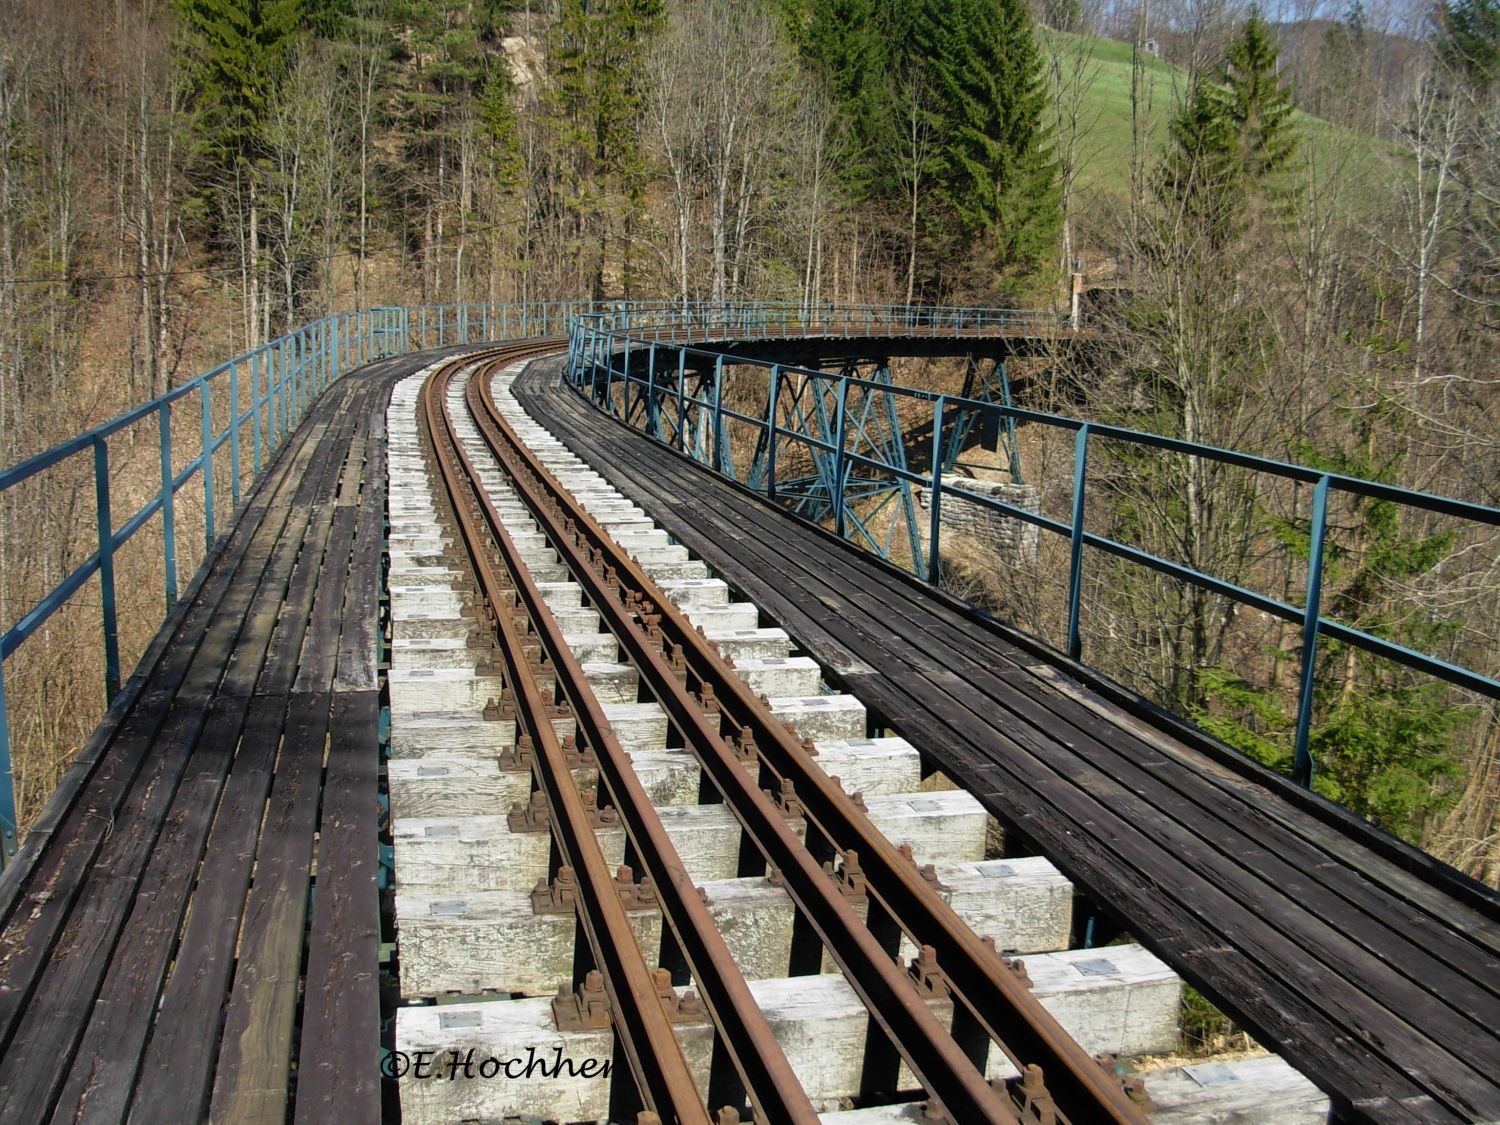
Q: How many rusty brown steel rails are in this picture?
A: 4